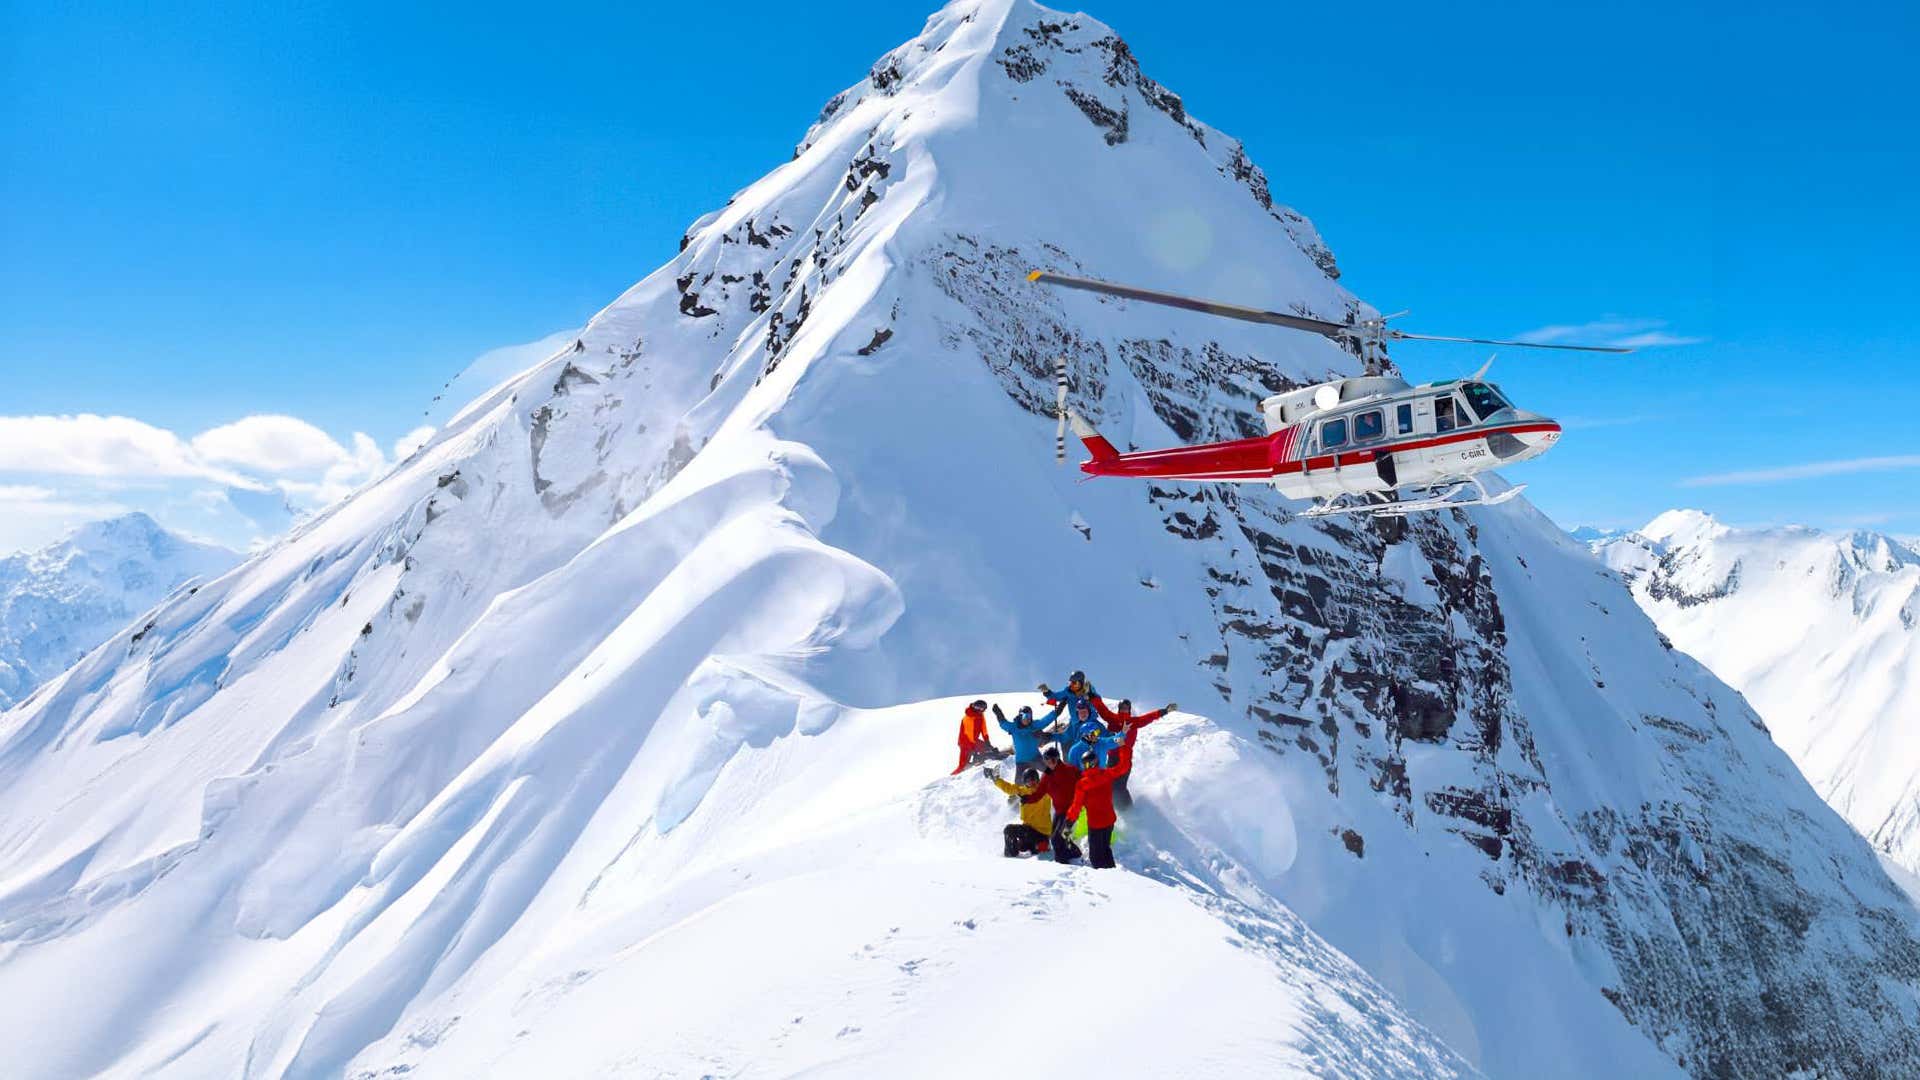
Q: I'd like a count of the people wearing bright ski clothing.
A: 9